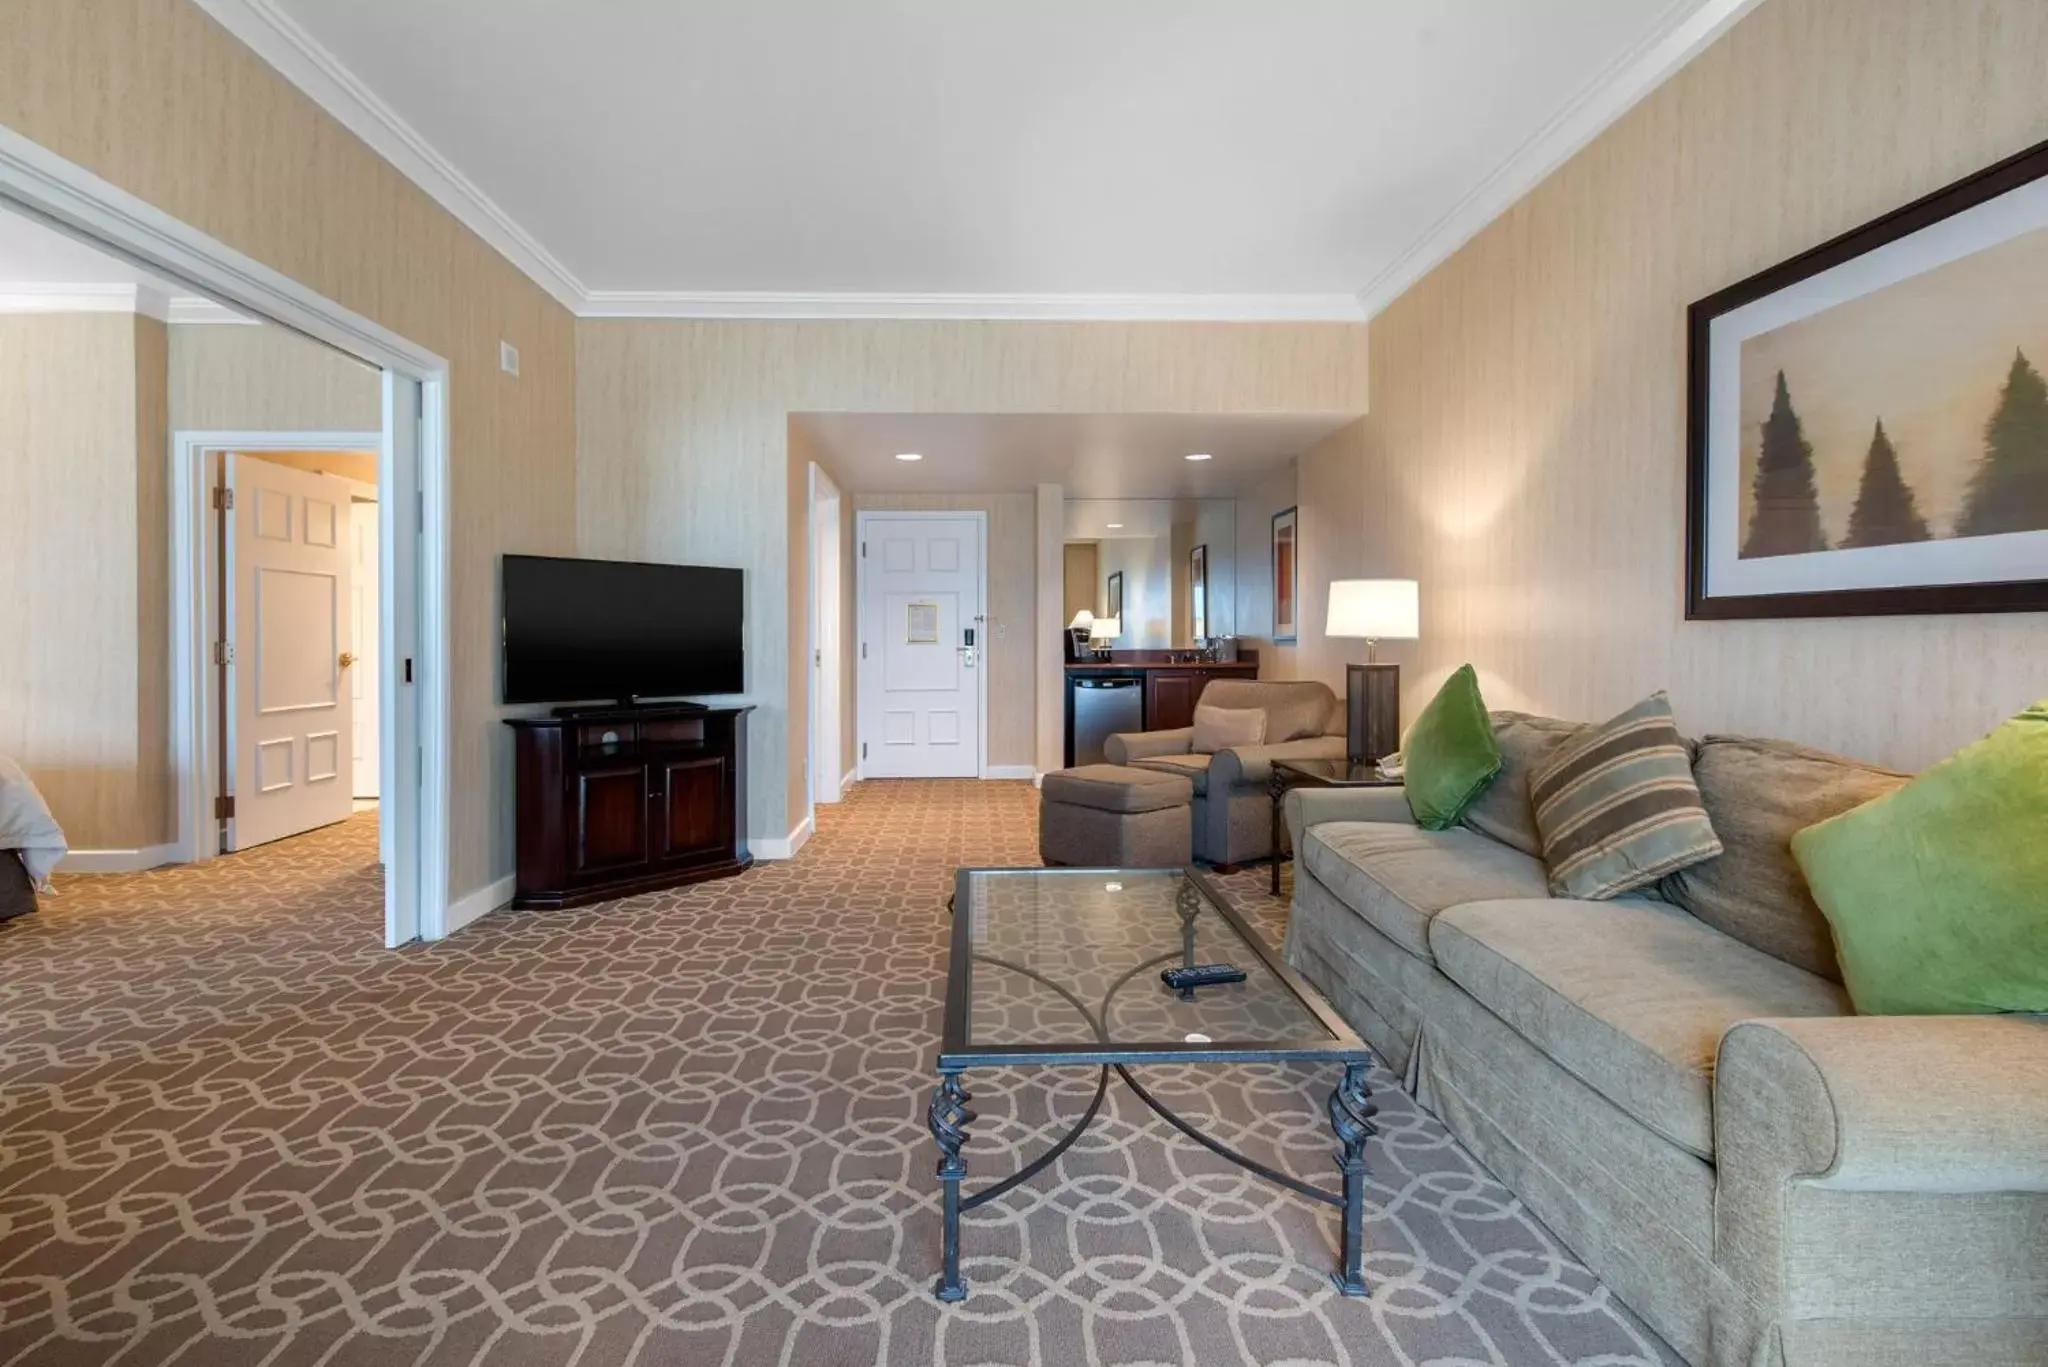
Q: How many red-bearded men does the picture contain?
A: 0